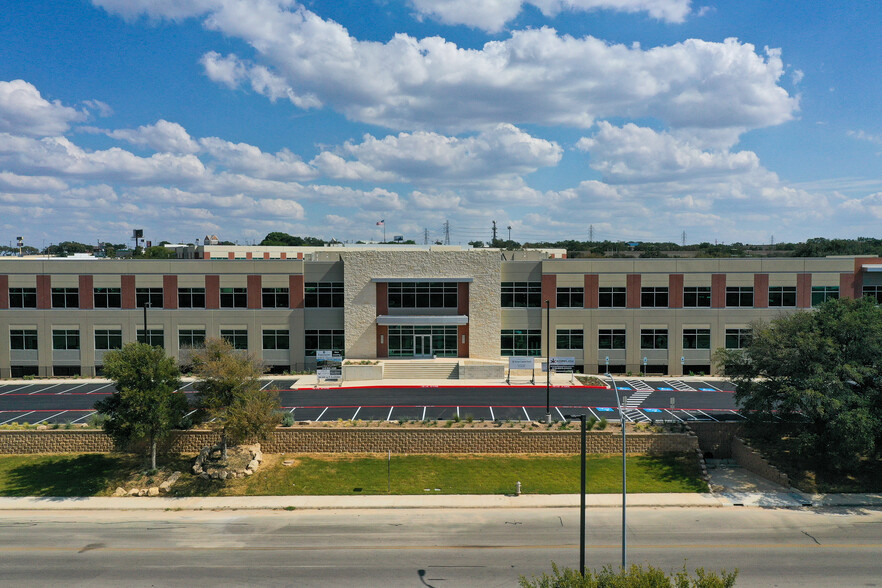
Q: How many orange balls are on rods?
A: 0